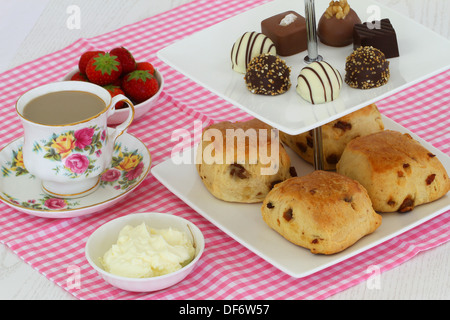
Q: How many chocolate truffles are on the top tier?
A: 7